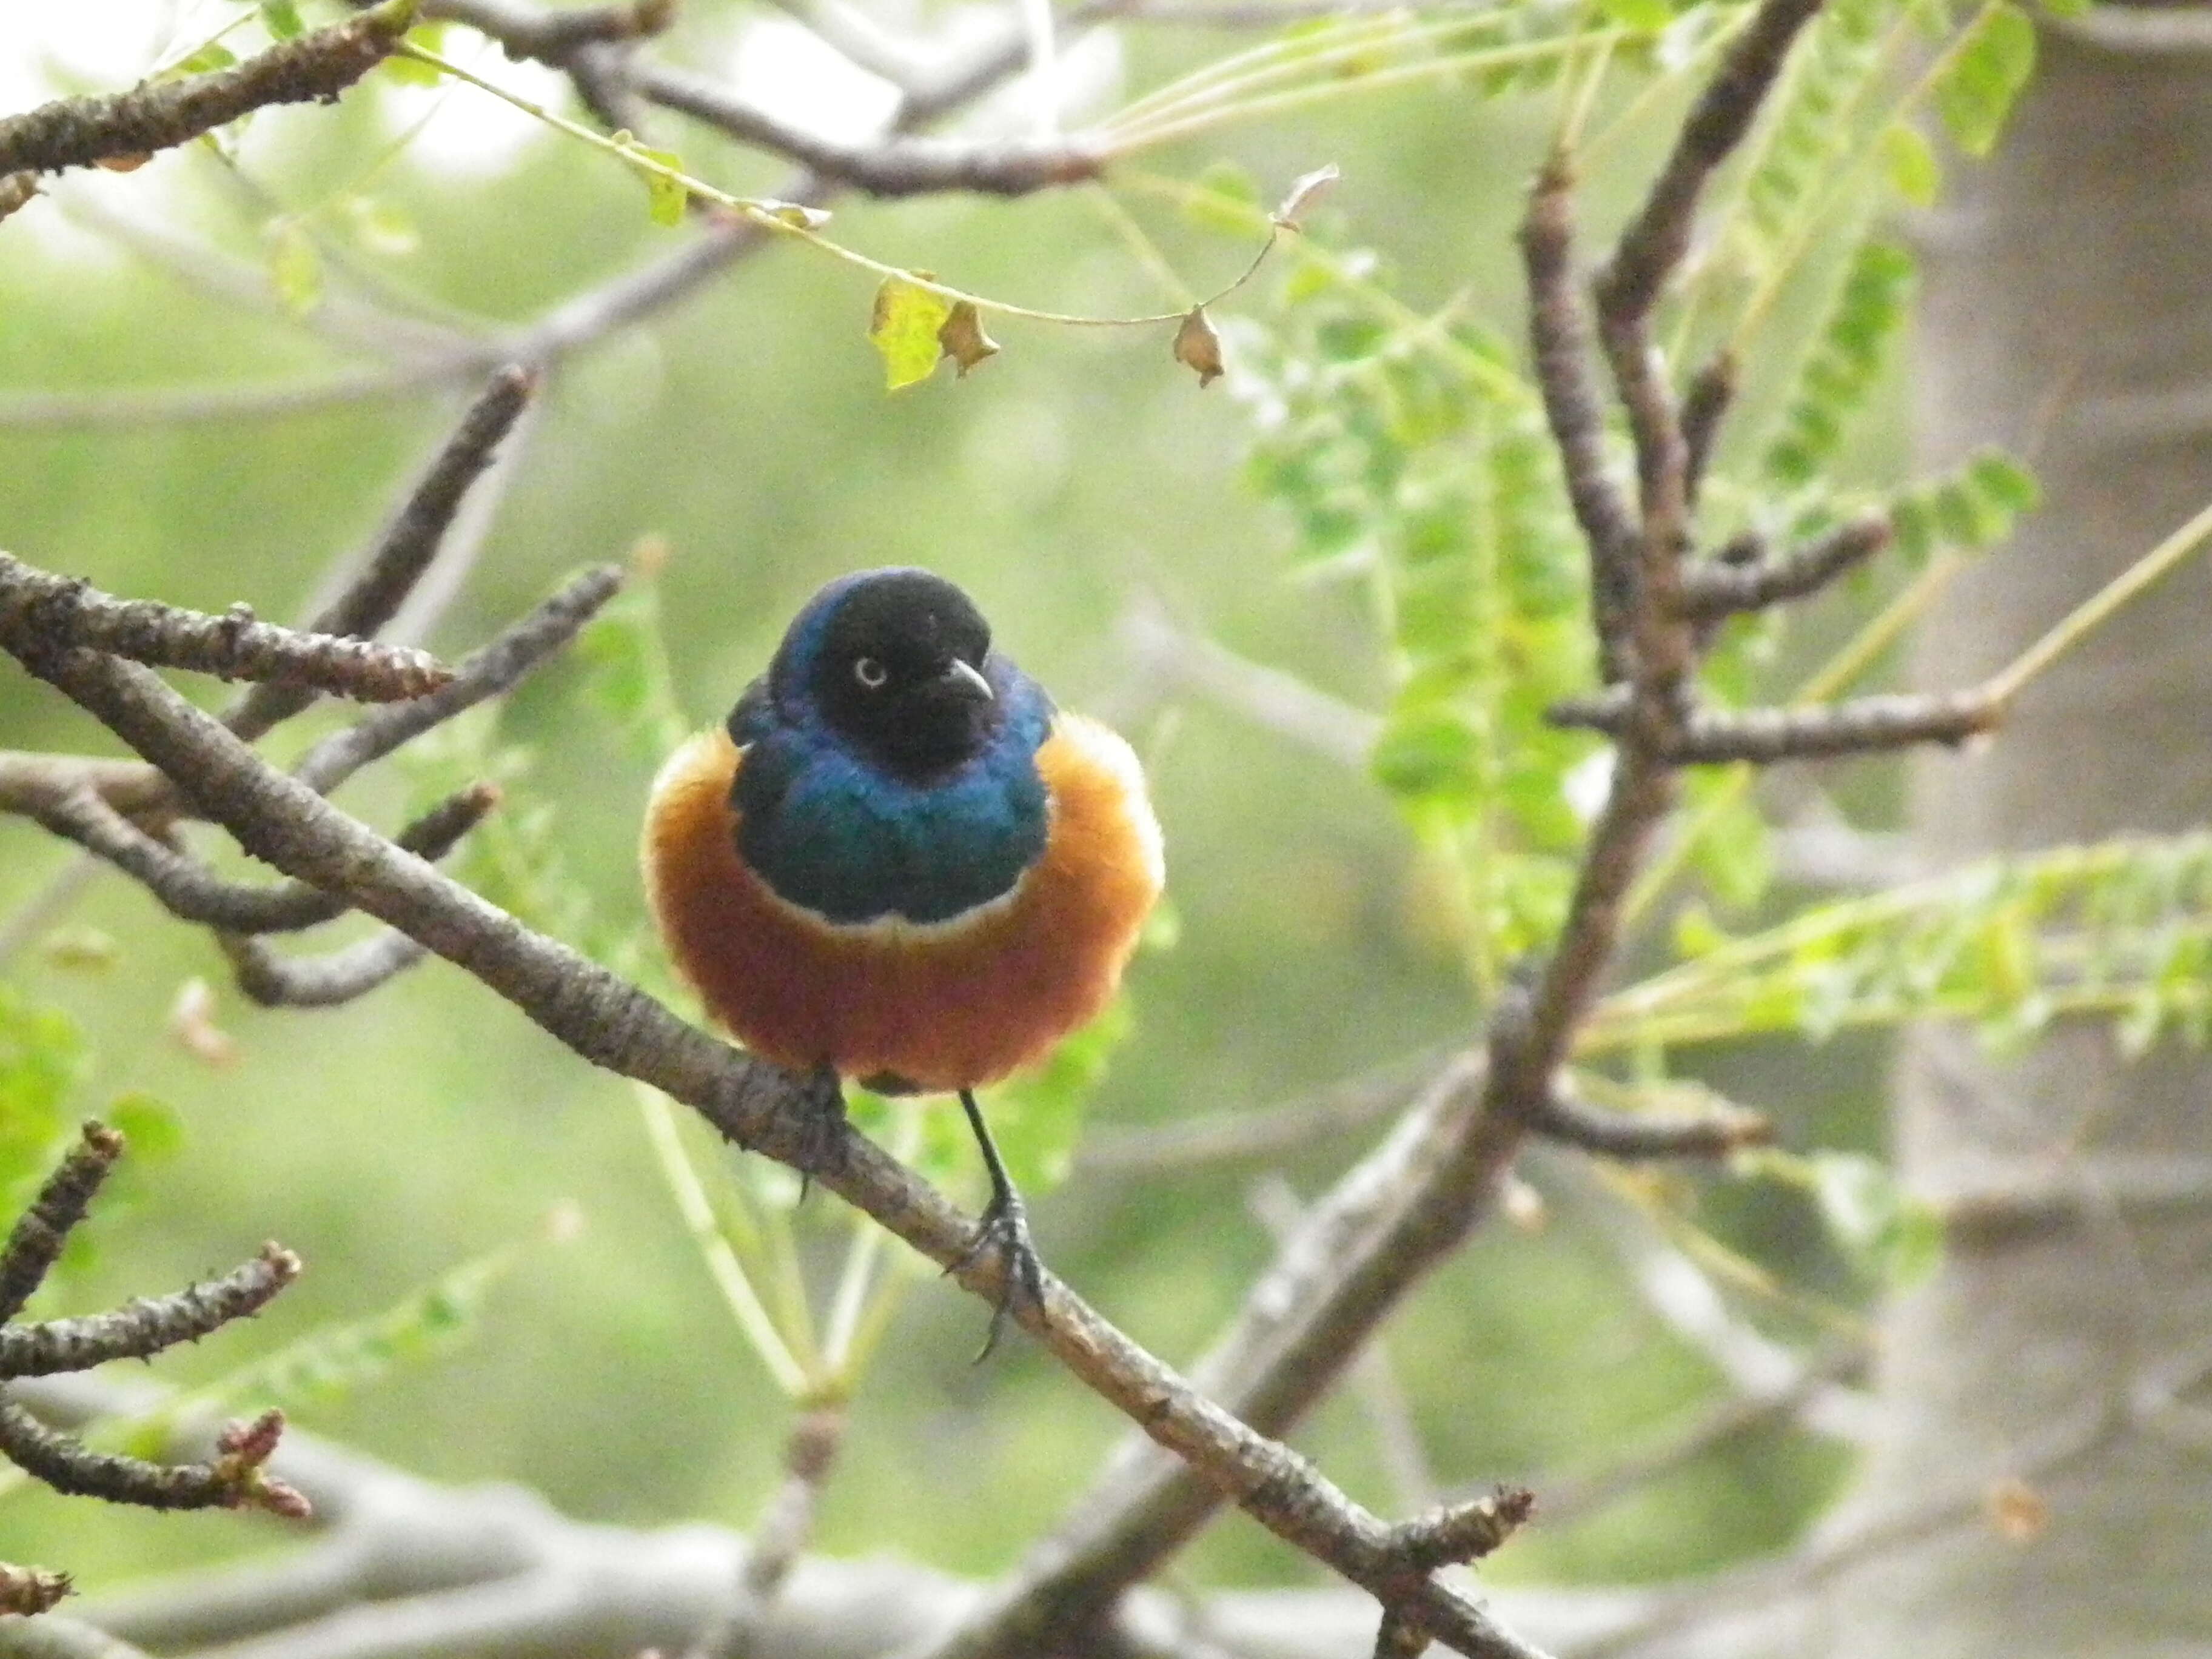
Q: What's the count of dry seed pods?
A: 2